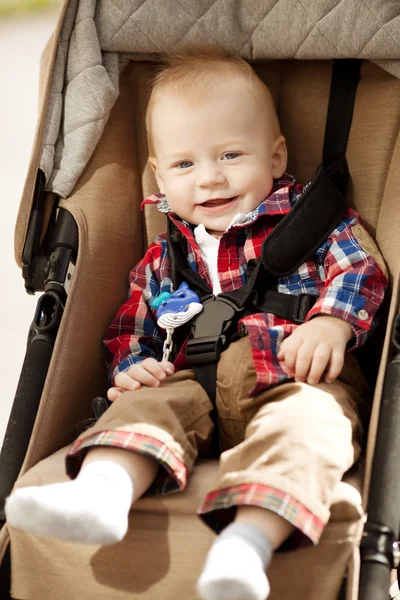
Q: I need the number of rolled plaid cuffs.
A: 2